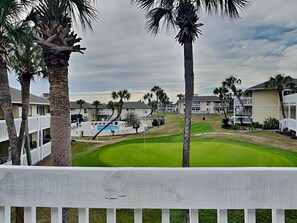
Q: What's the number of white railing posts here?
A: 11